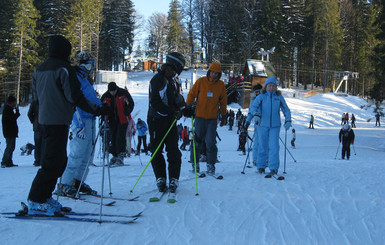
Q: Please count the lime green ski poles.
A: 2